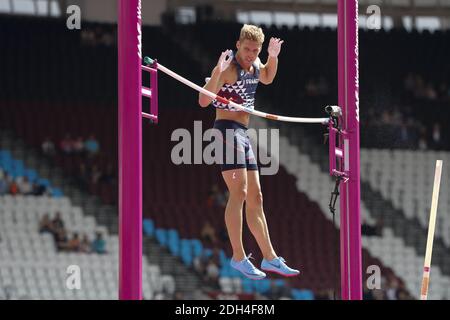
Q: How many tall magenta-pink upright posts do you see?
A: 2